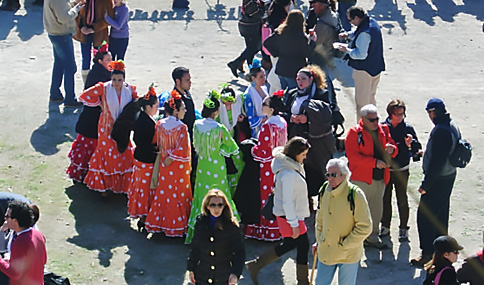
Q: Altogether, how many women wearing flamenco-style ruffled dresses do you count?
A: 8